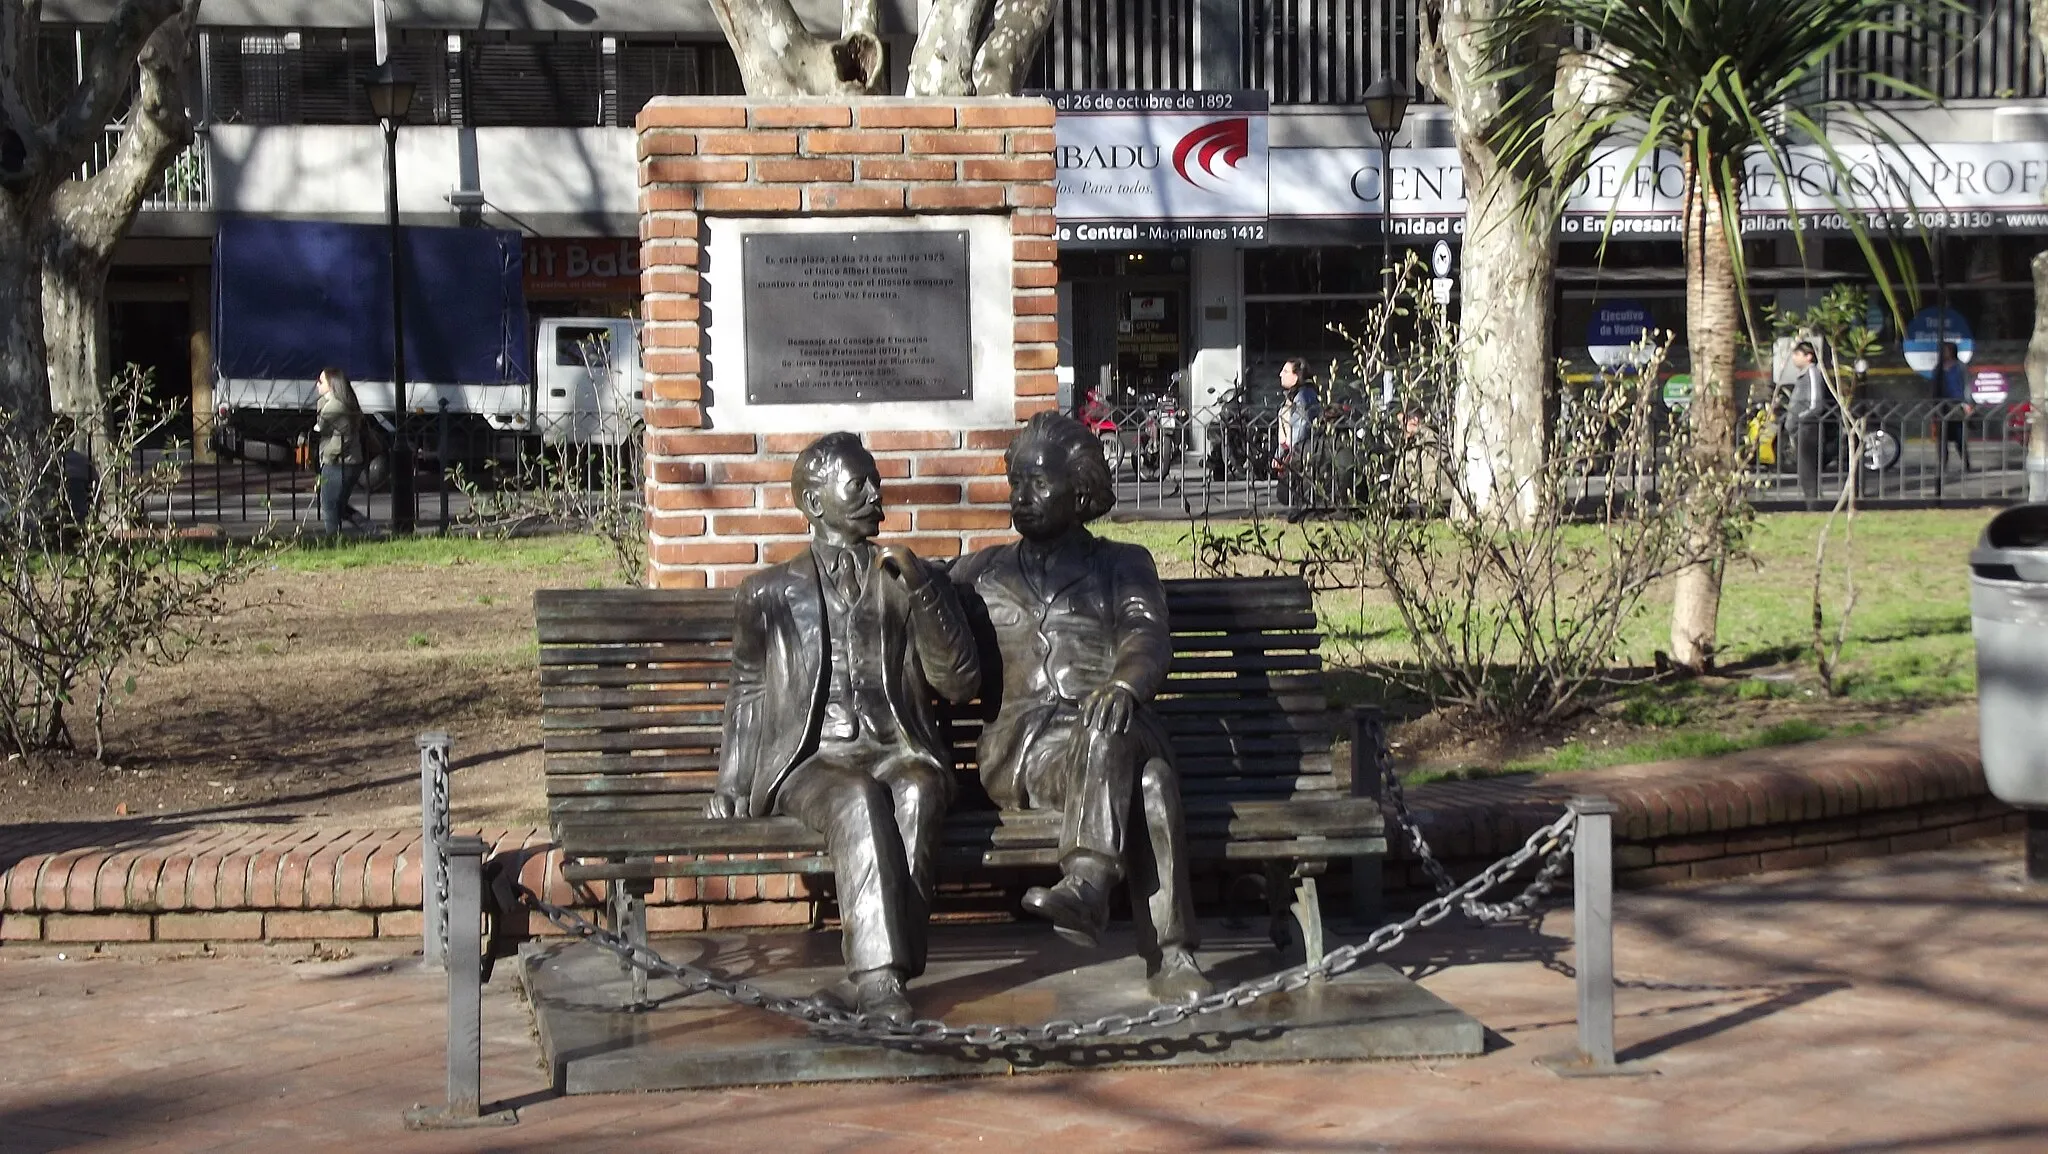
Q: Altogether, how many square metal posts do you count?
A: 4